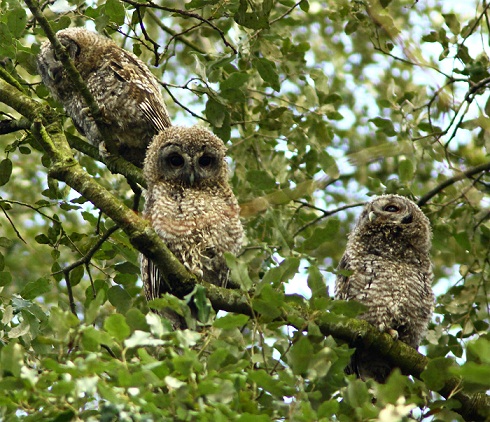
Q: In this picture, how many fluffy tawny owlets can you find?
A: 3